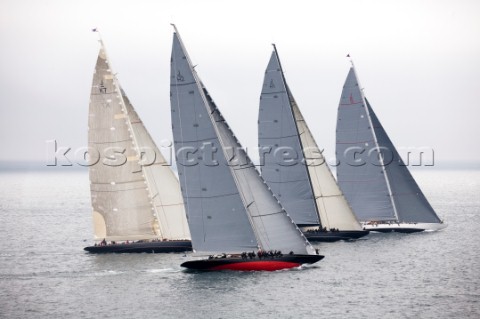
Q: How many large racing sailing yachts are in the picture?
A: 4